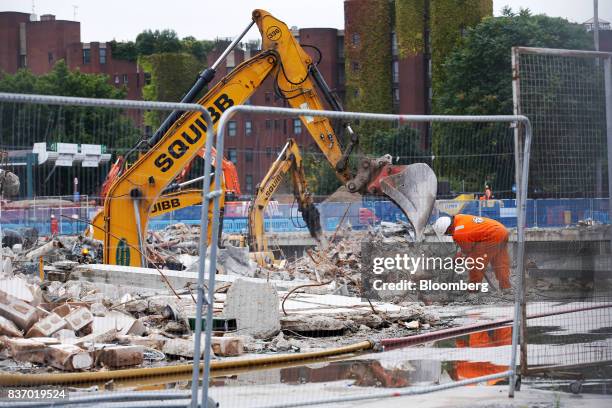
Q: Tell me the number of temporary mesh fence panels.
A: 3